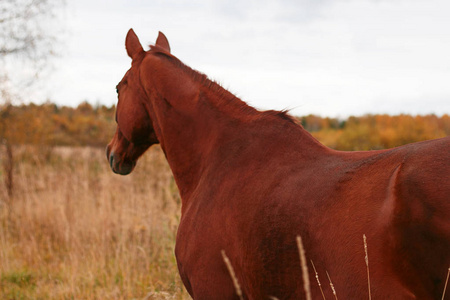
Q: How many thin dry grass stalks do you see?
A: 6